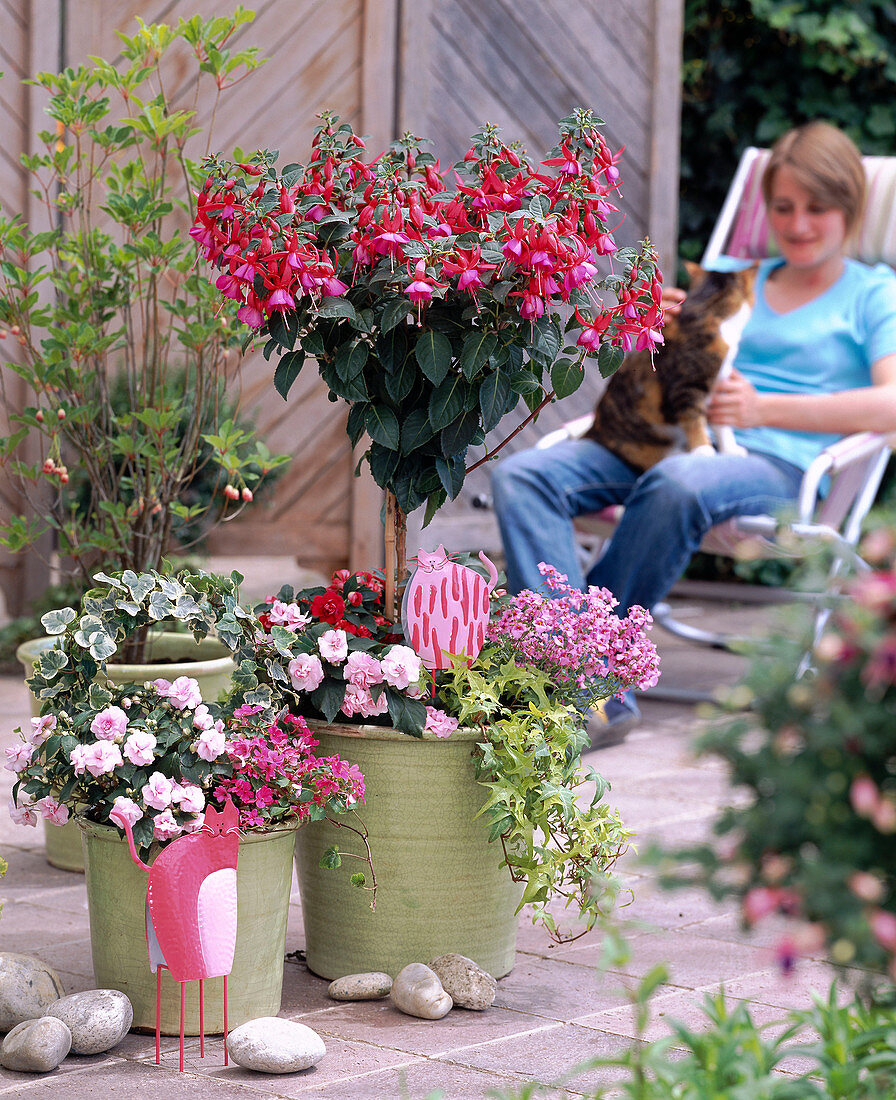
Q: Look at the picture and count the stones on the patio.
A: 7